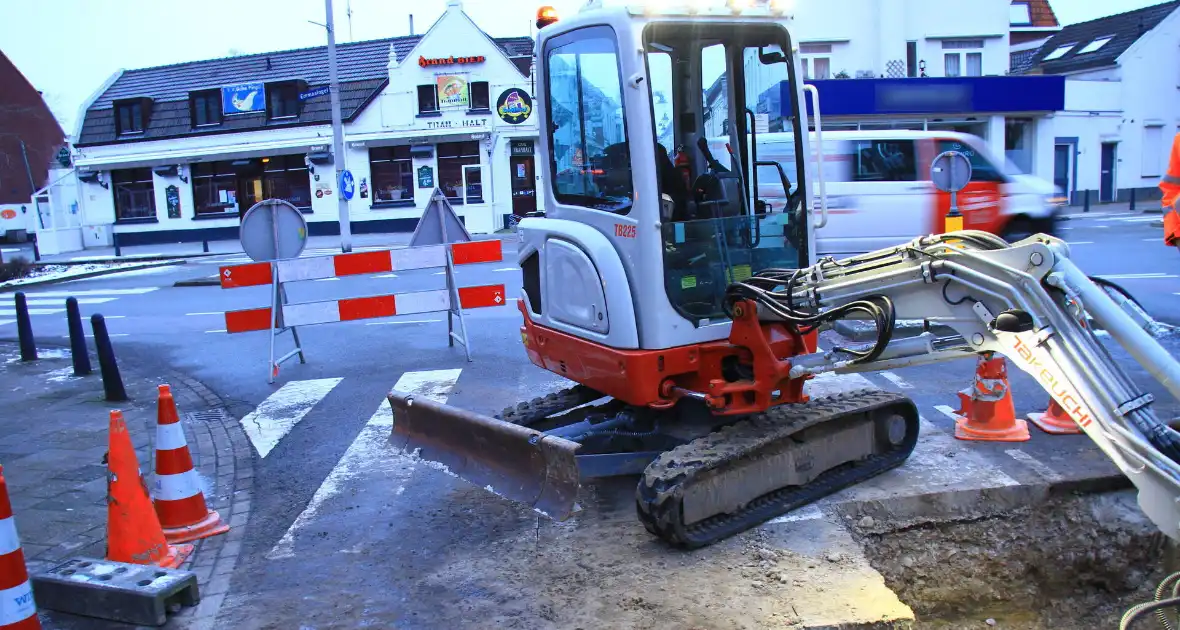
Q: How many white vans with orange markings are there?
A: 1